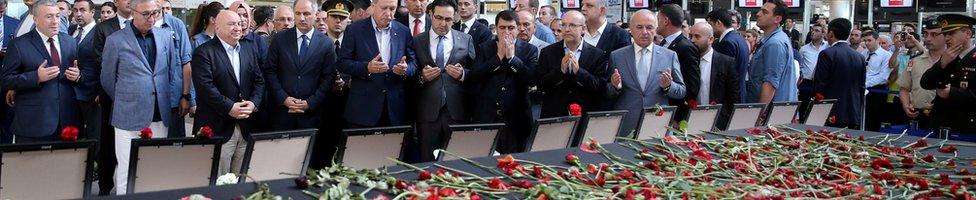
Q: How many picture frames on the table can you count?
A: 12